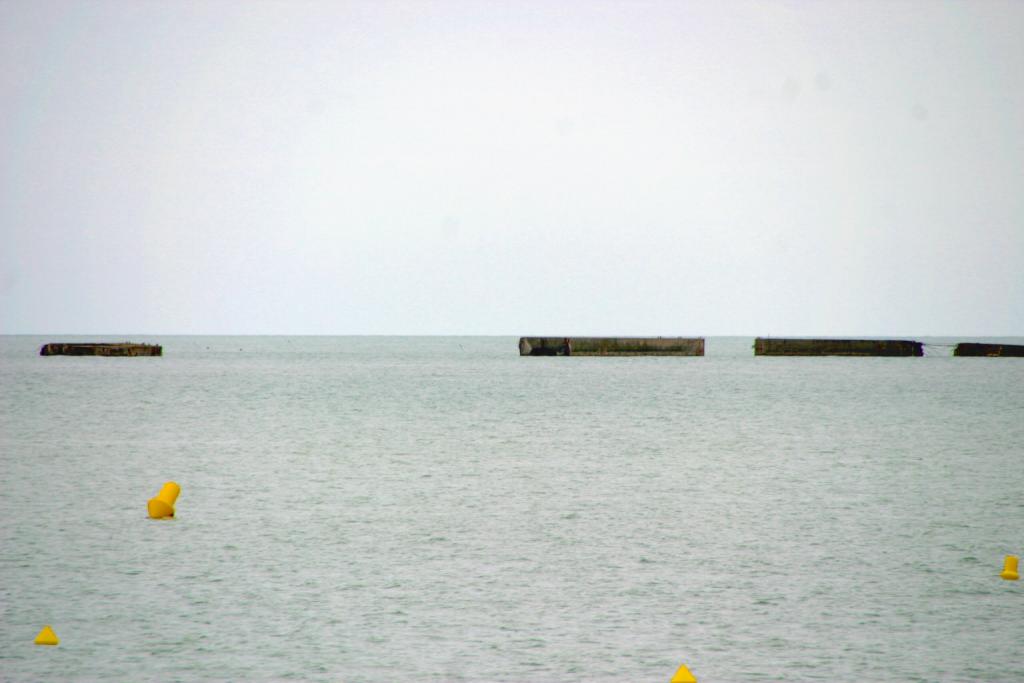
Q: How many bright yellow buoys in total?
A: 4